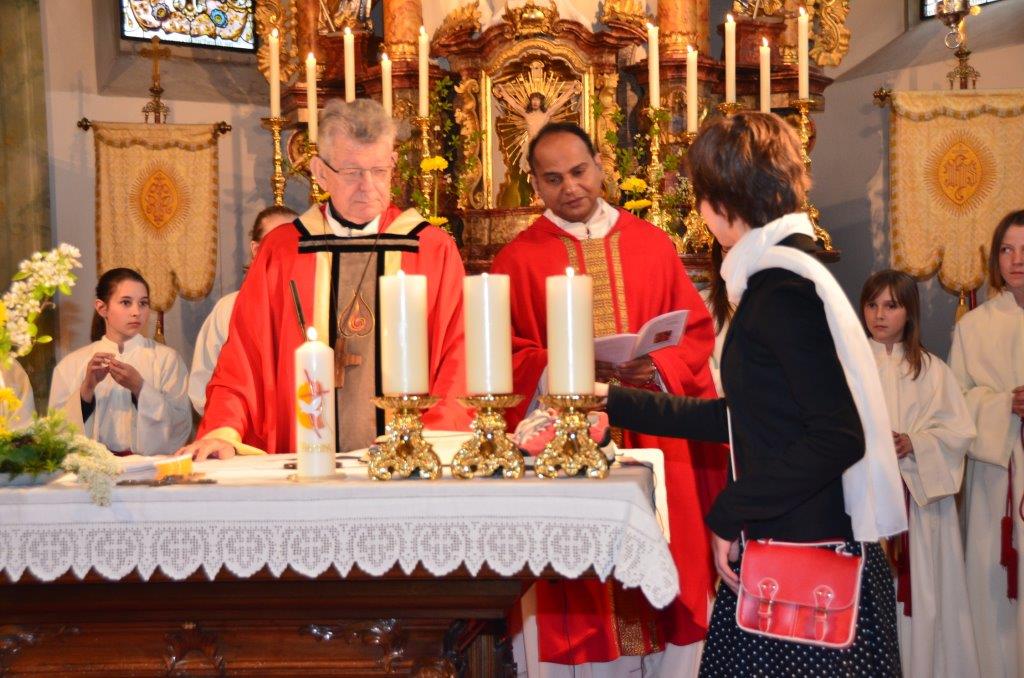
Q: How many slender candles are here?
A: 10